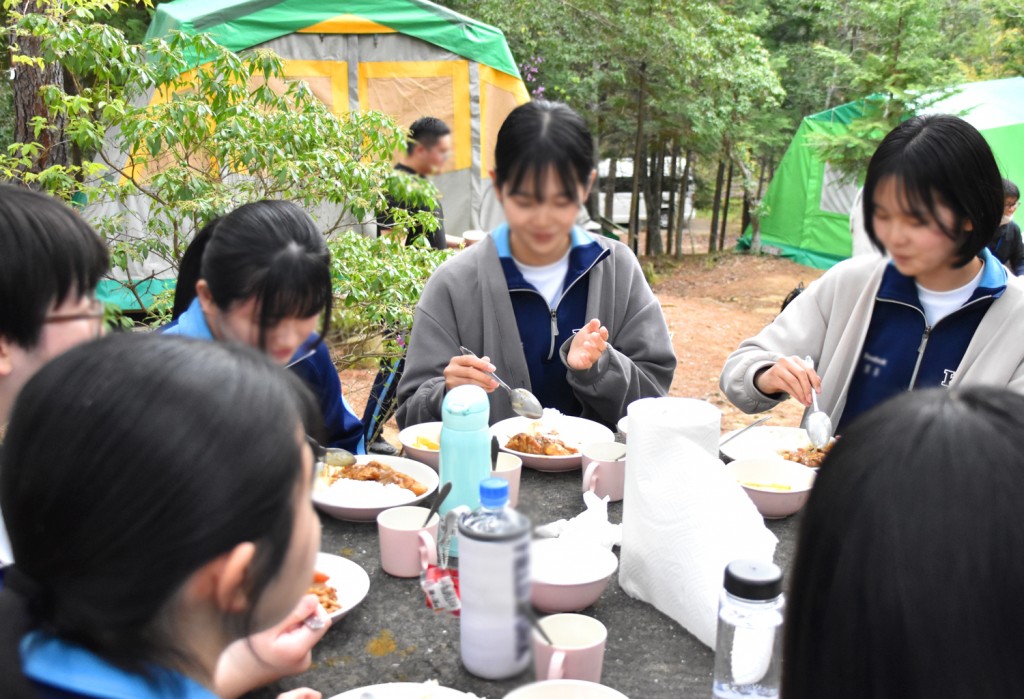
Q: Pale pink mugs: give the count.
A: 4